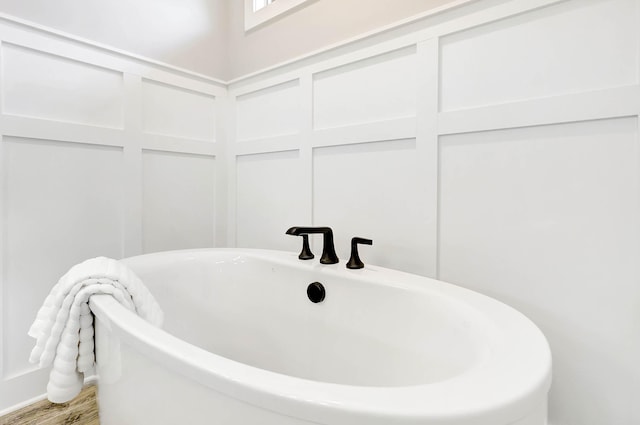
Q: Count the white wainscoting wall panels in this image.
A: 10